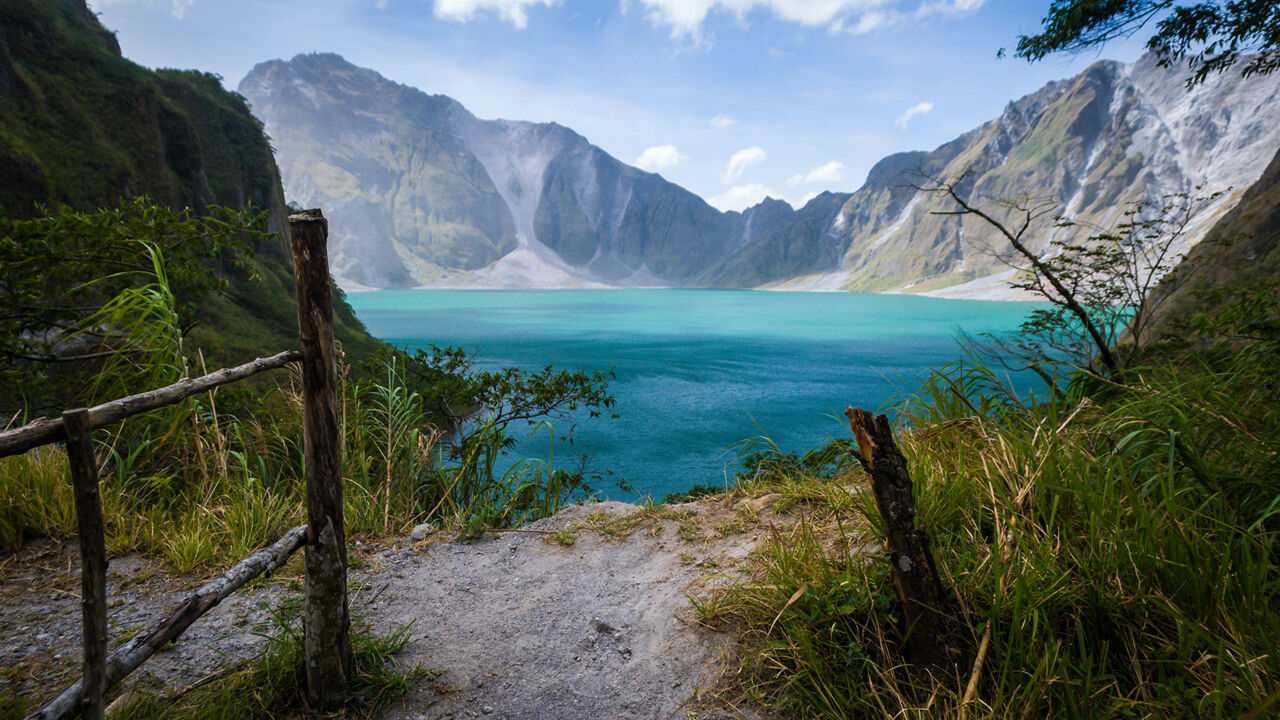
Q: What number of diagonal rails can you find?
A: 2